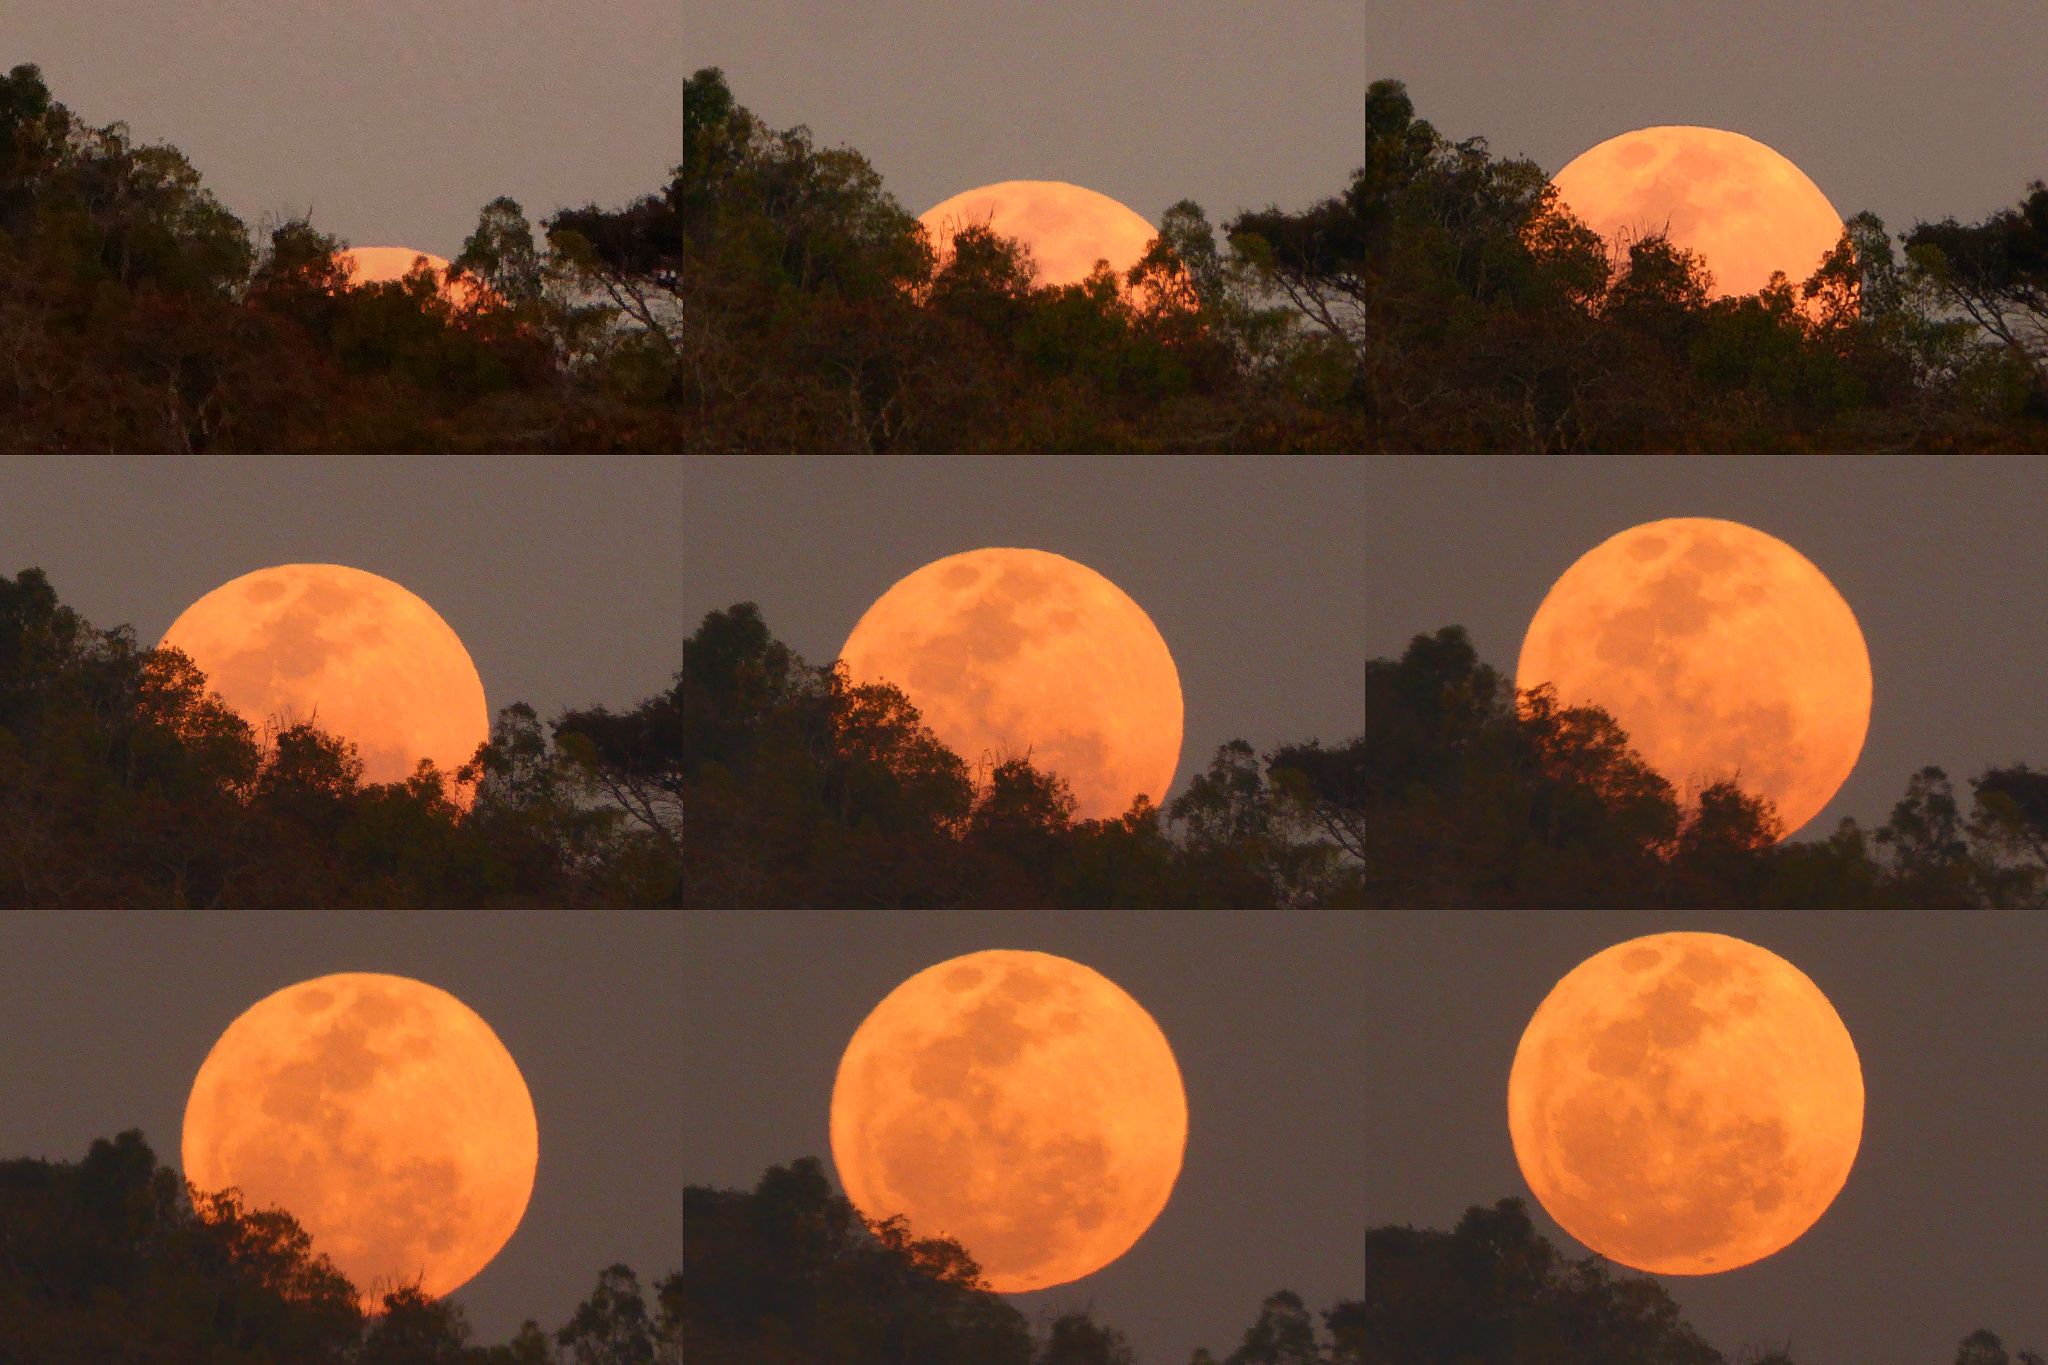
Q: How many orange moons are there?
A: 9